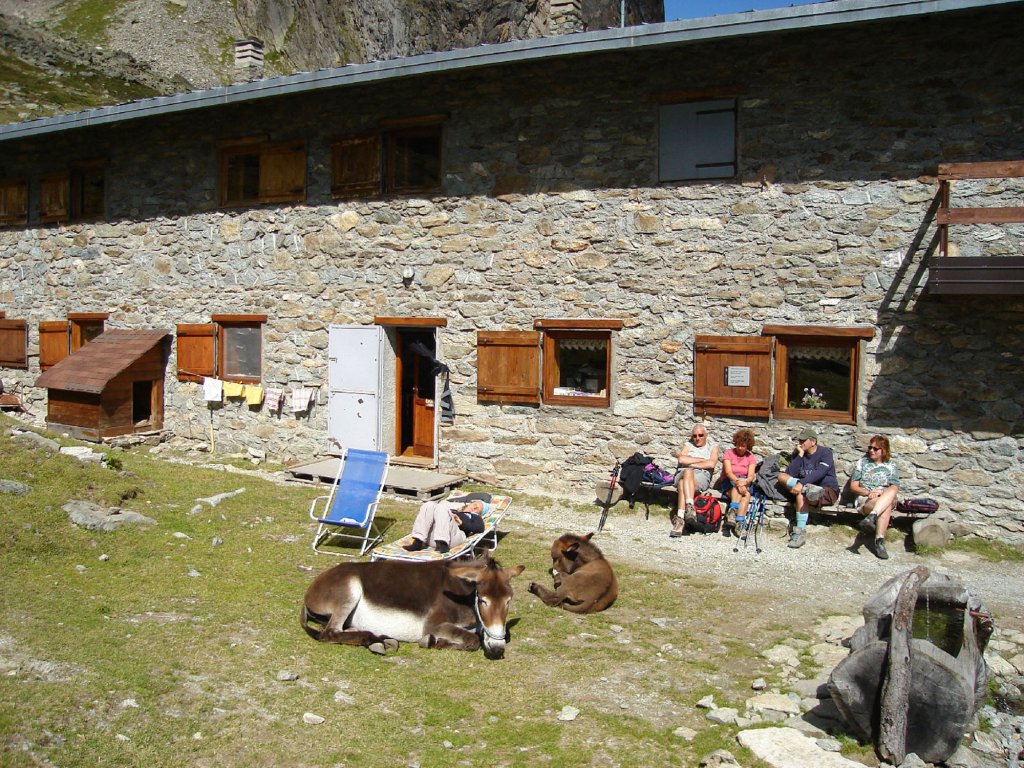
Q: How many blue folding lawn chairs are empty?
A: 1